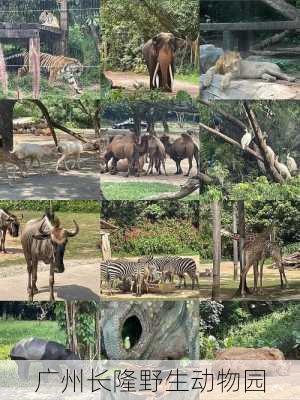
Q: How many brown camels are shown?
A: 3